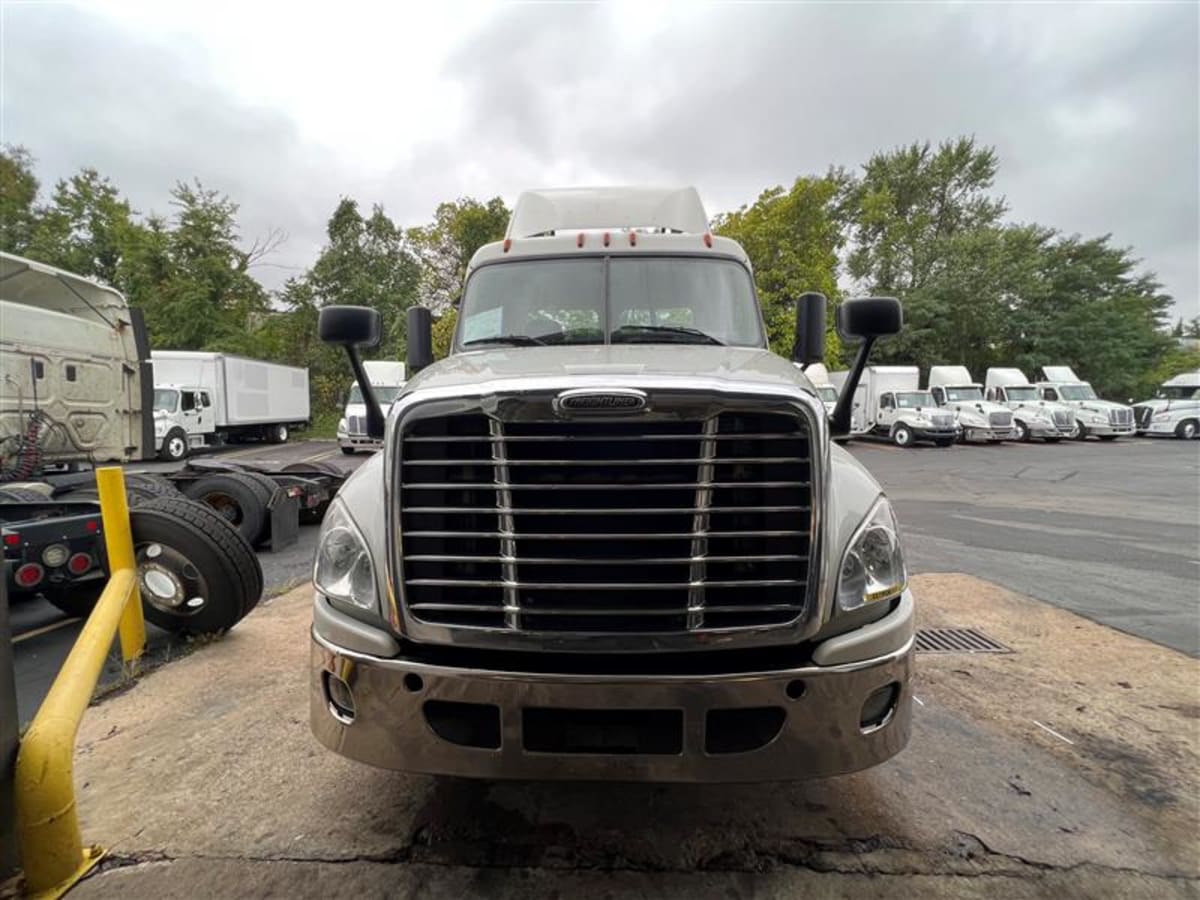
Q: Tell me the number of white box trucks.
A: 2